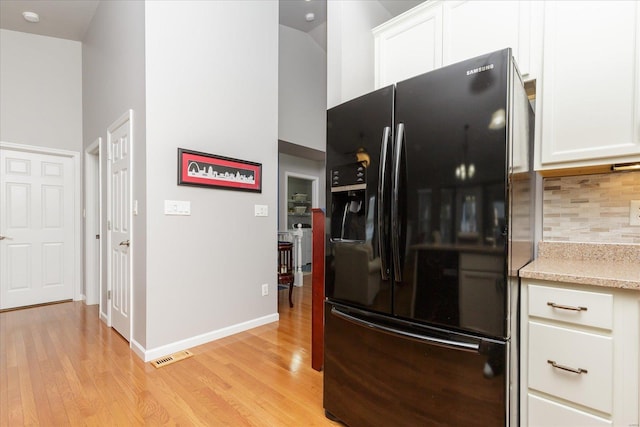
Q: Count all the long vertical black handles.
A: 2